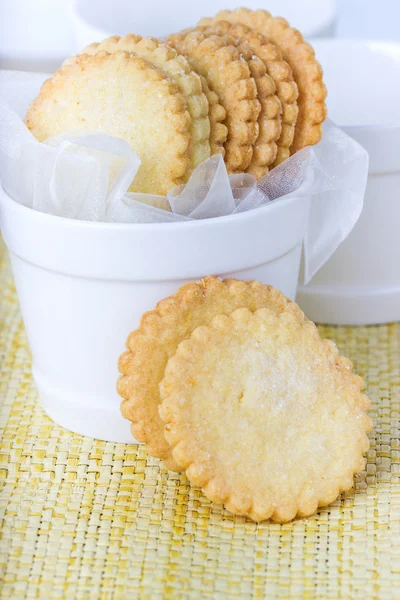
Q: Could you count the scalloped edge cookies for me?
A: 9